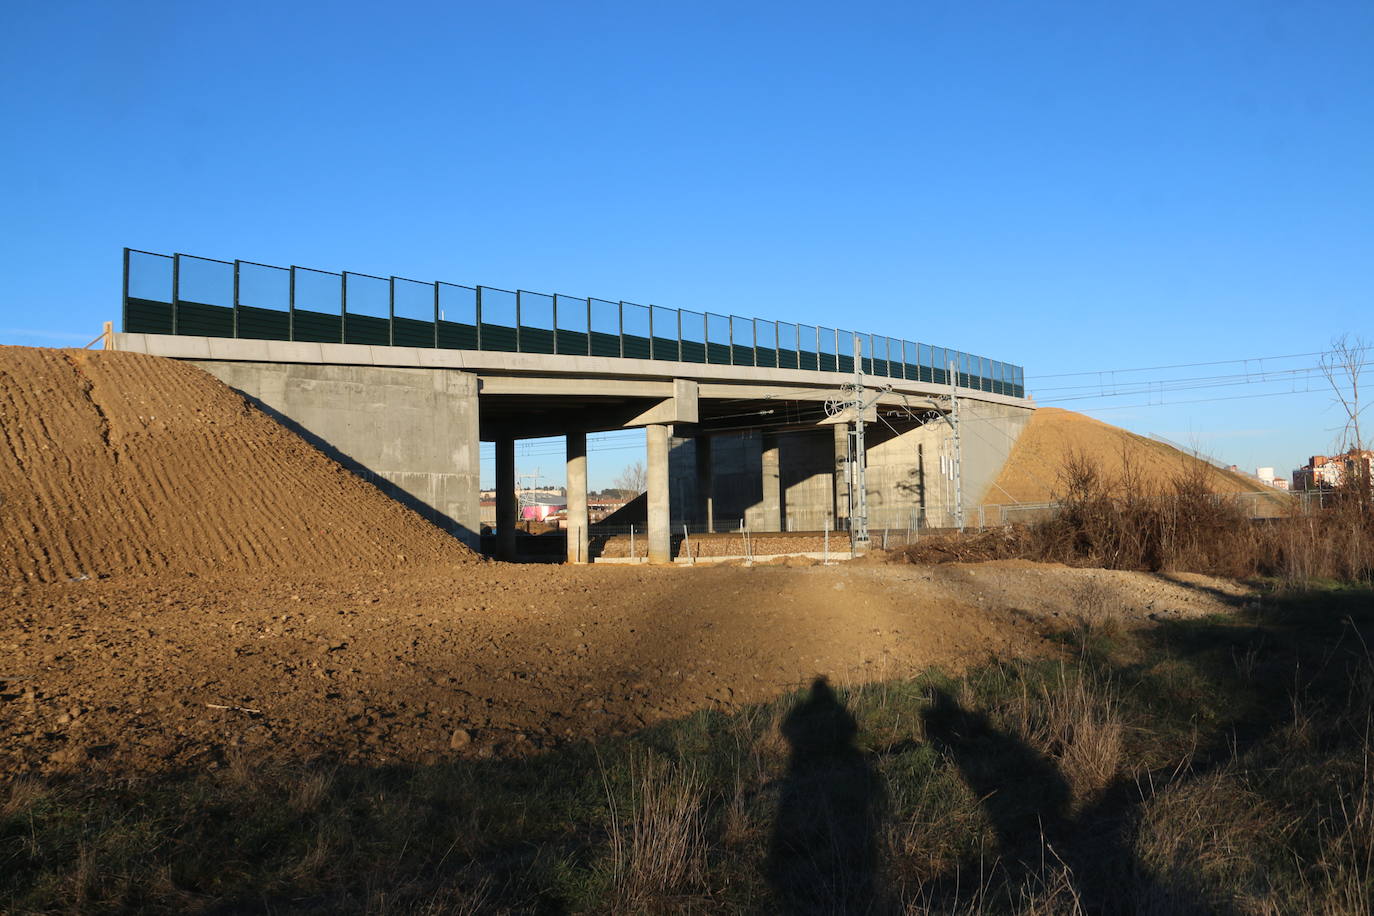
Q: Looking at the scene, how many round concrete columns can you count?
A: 6